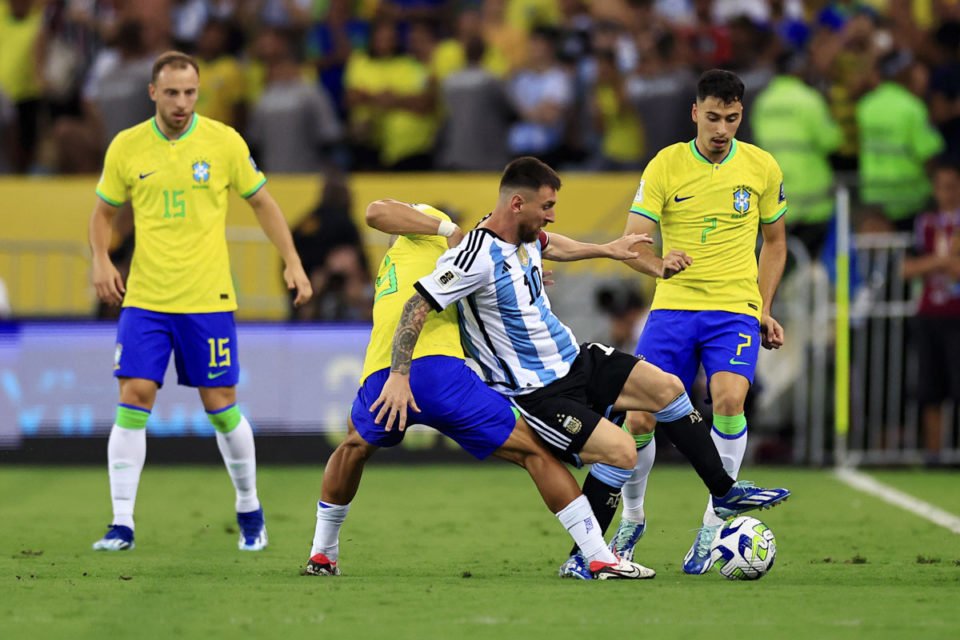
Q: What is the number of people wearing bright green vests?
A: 2